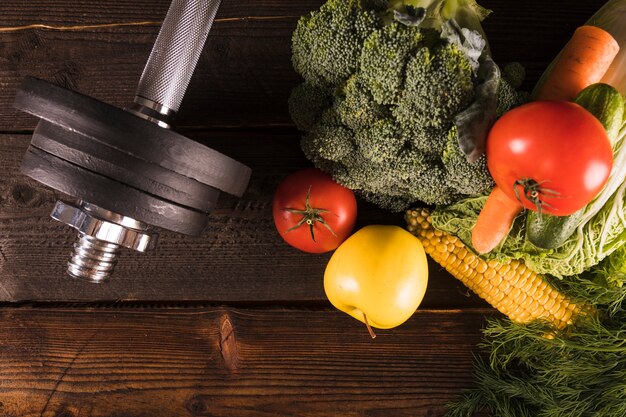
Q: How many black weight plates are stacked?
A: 3